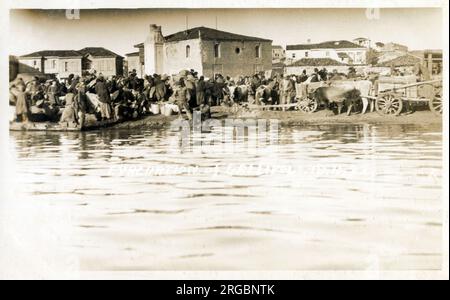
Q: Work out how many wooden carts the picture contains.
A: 2